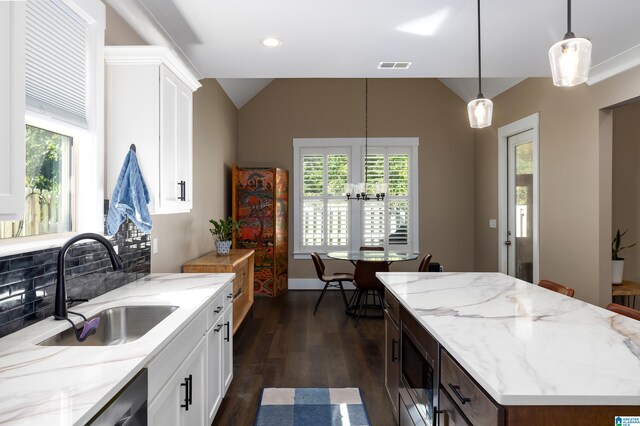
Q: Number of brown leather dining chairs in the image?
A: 4